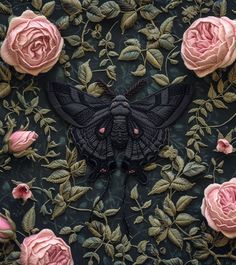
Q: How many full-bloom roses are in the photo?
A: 4